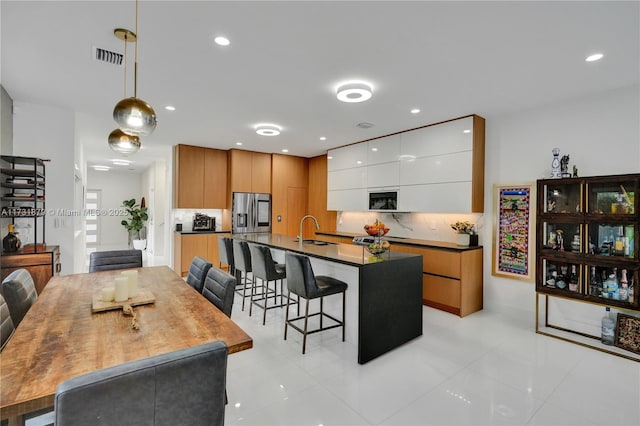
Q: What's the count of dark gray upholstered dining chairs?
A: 6